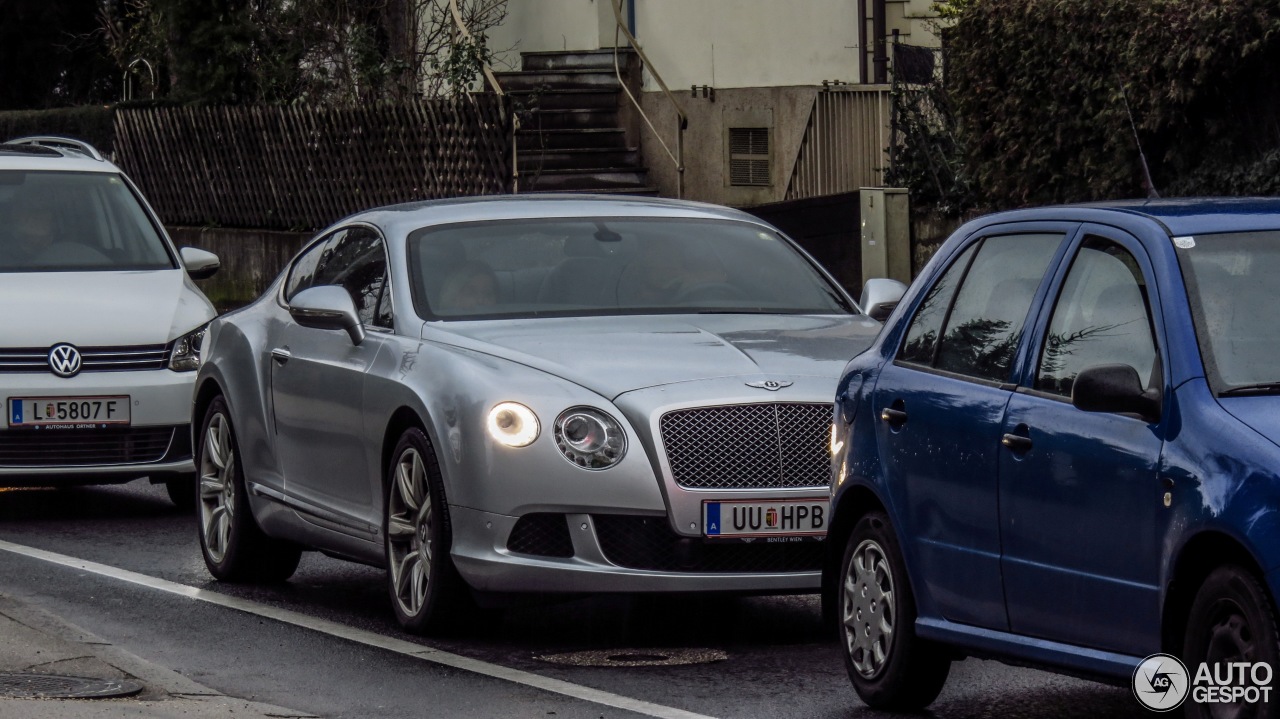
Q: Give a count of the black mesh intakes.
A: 2